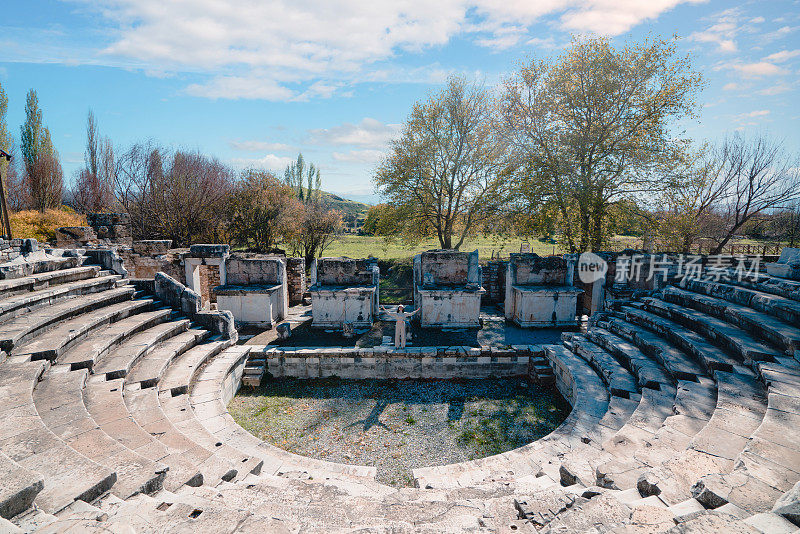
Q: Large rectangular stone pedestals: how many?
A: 4